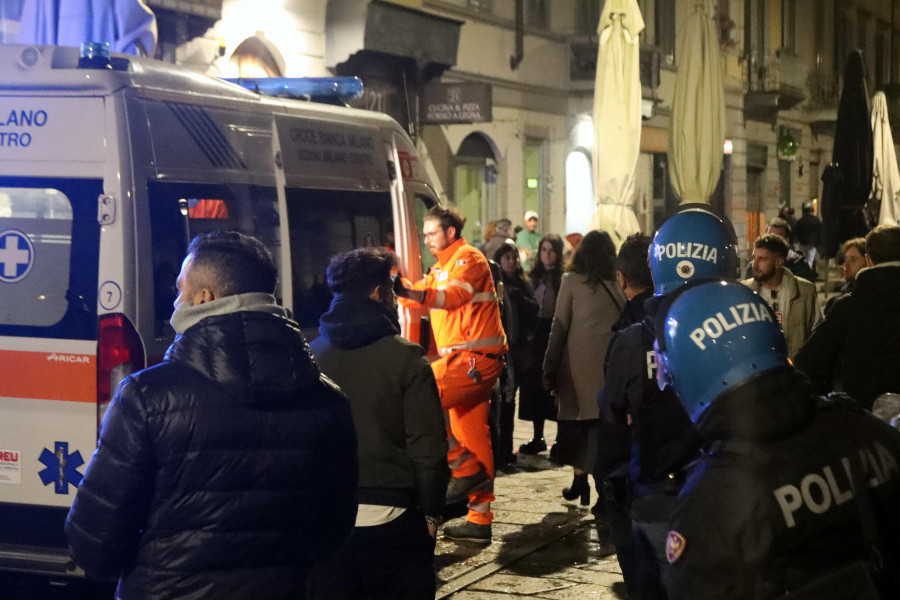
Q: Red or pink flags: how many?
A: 0